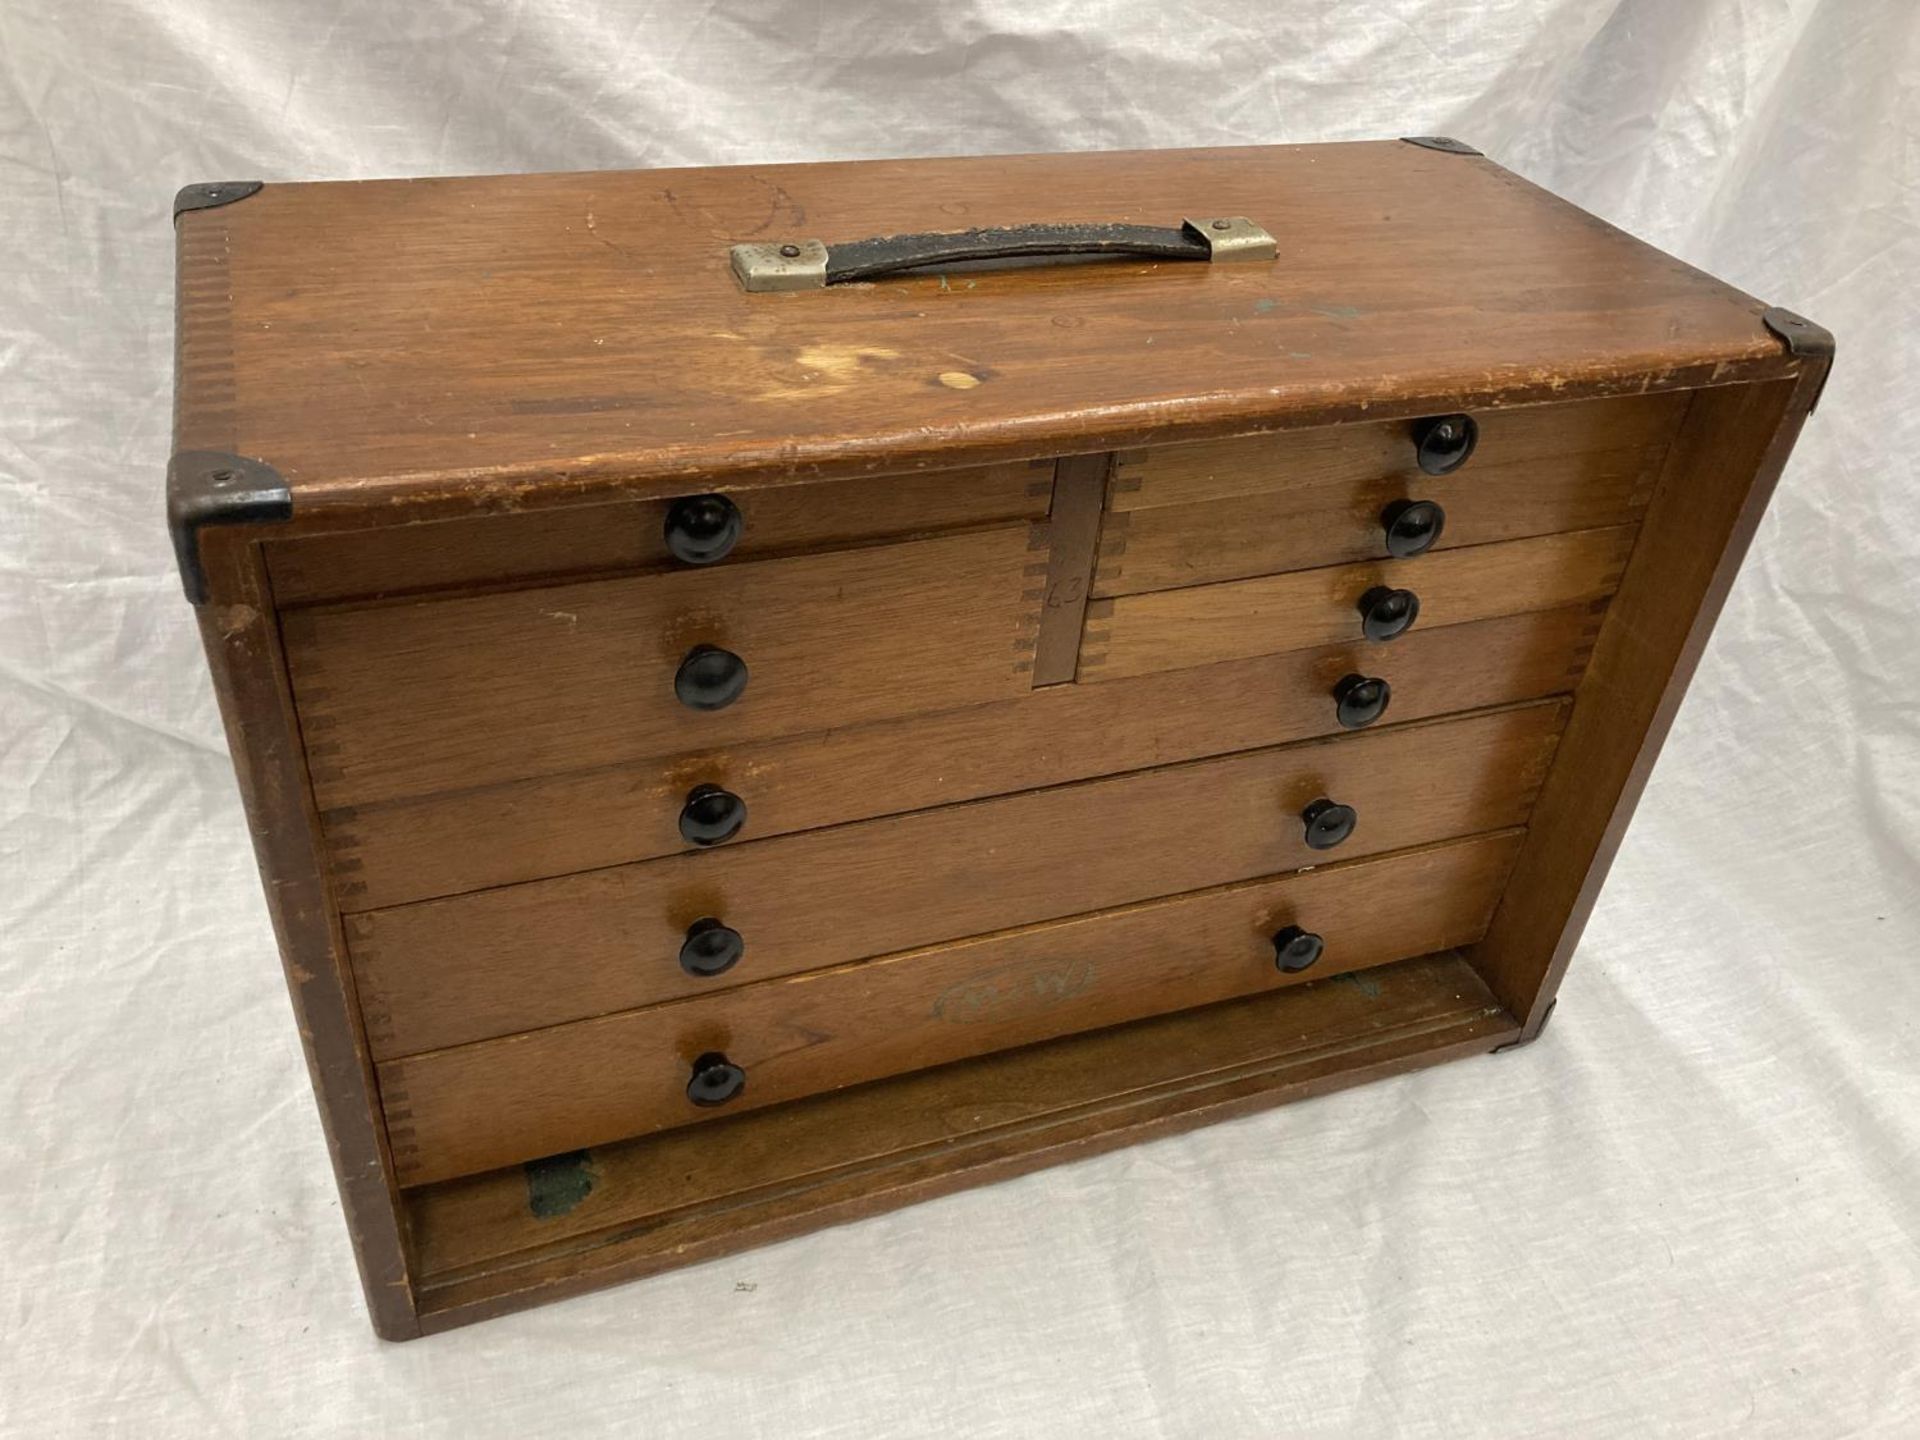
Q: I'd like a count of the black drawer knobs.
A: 11